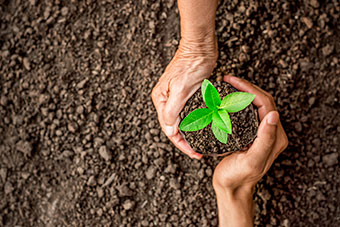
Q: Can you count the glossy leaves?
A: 6